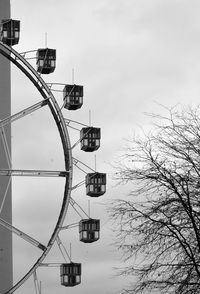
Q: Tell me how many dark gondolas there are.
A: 7